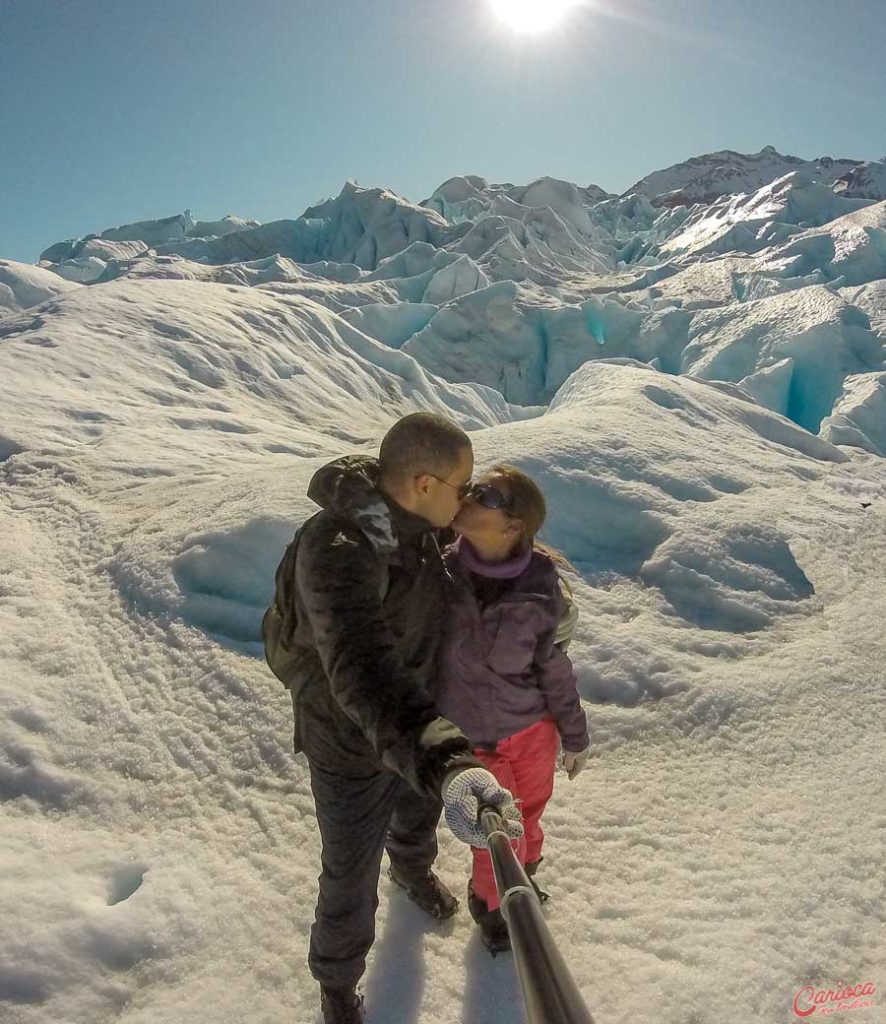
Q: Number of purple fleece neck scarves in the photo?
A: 1